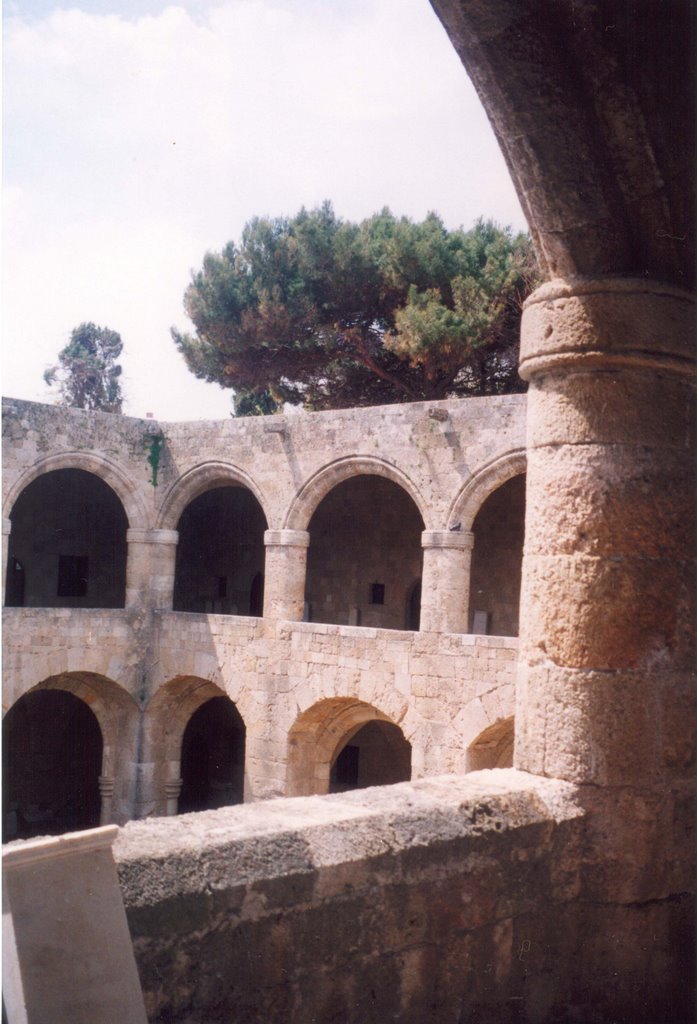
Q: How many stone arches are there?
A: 9